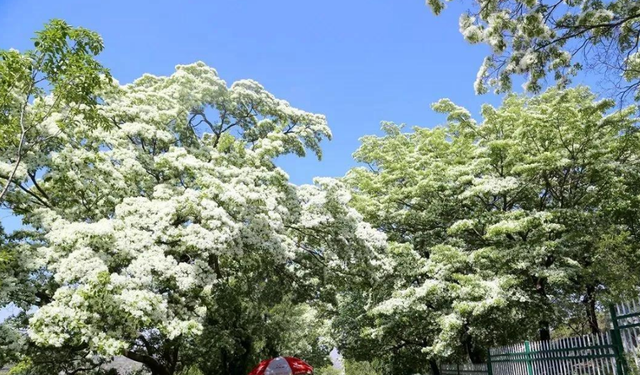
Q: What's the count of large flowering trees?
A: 2